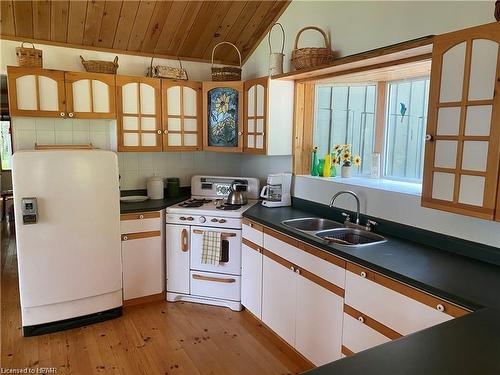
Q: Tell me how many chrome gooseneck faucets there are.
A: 1